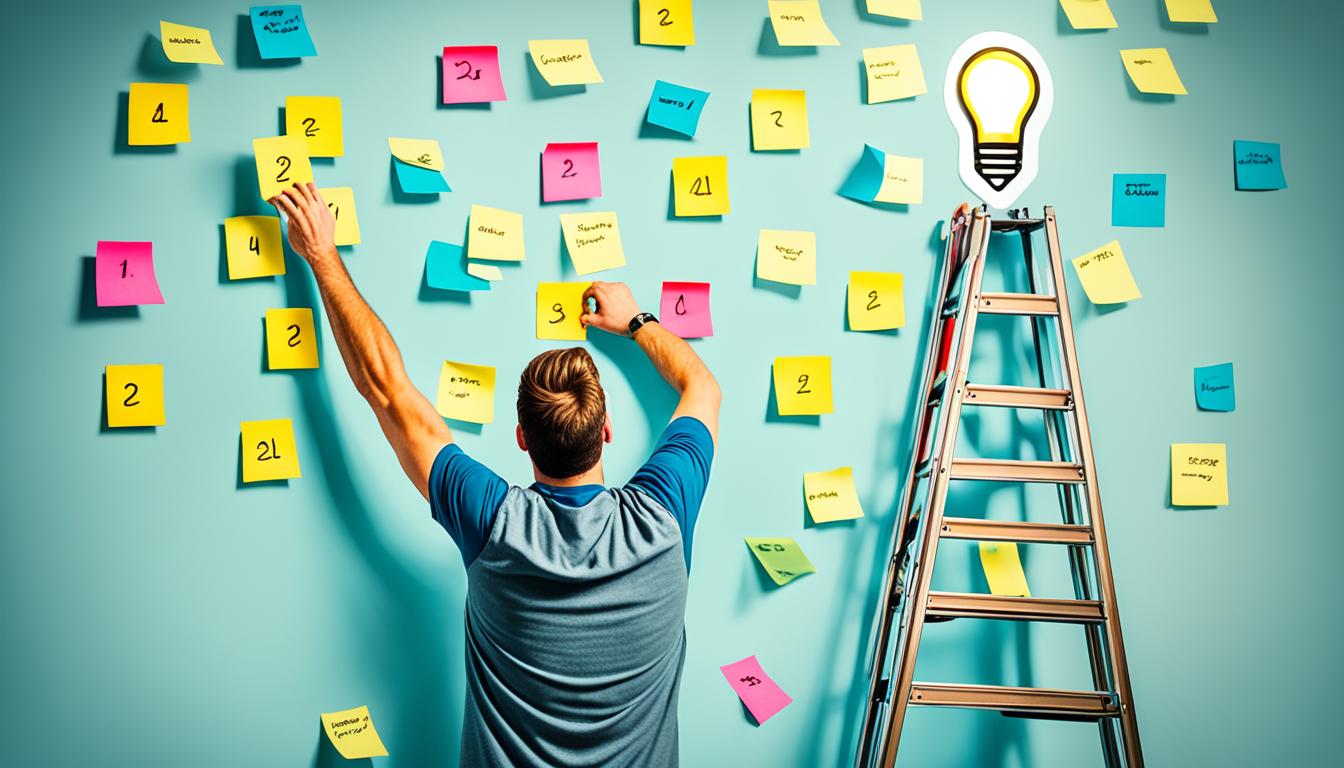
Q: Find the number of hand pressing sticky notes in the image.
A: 2